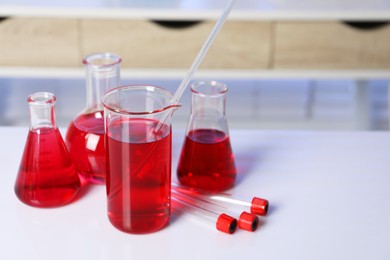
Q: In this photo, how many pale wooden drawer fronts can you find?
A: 3